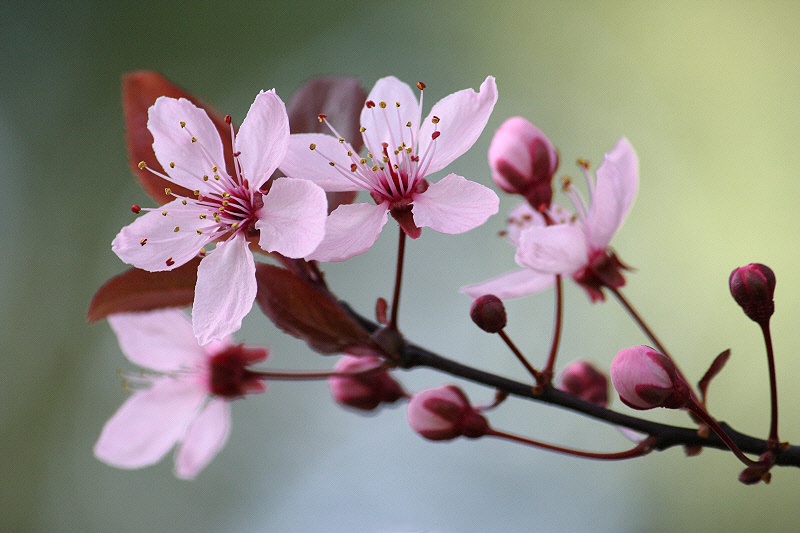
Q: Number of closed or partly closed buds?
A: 7